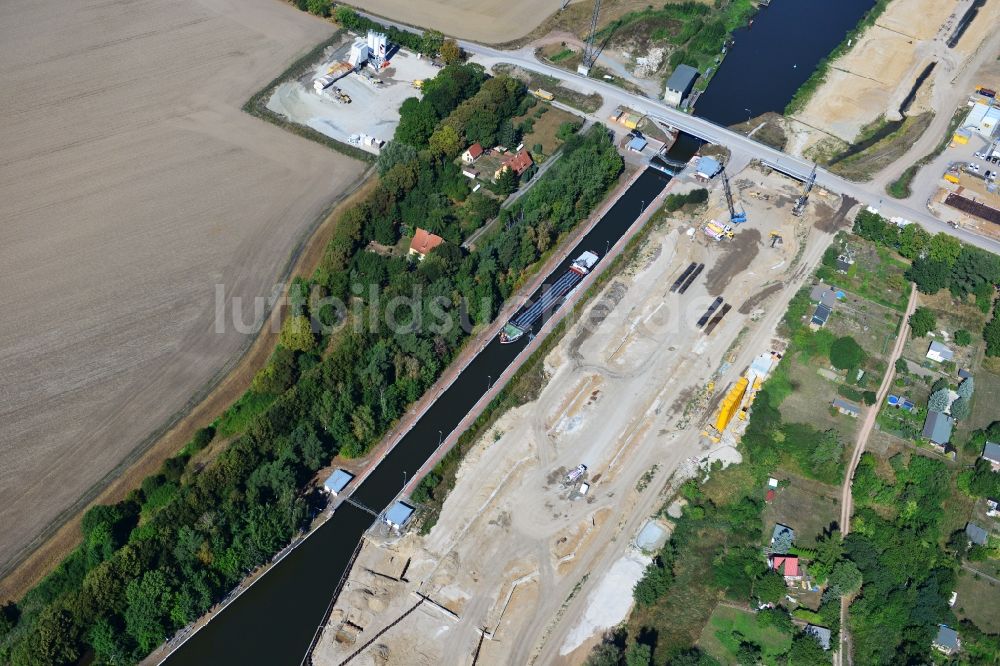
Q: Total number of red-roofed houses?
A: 4